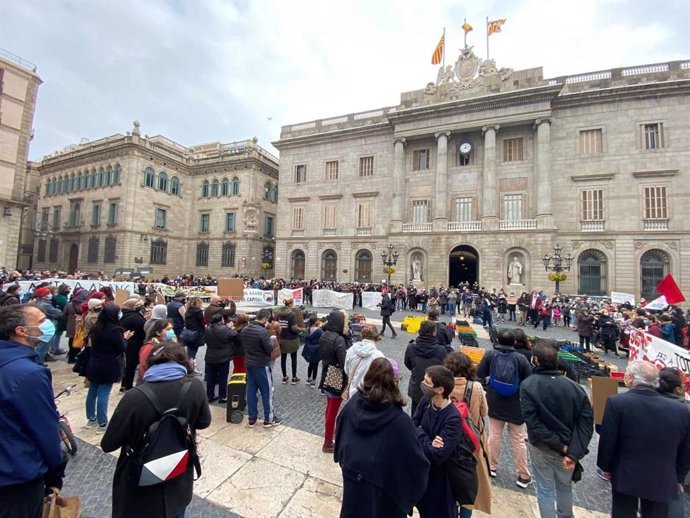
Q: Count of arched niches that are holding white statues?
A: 2